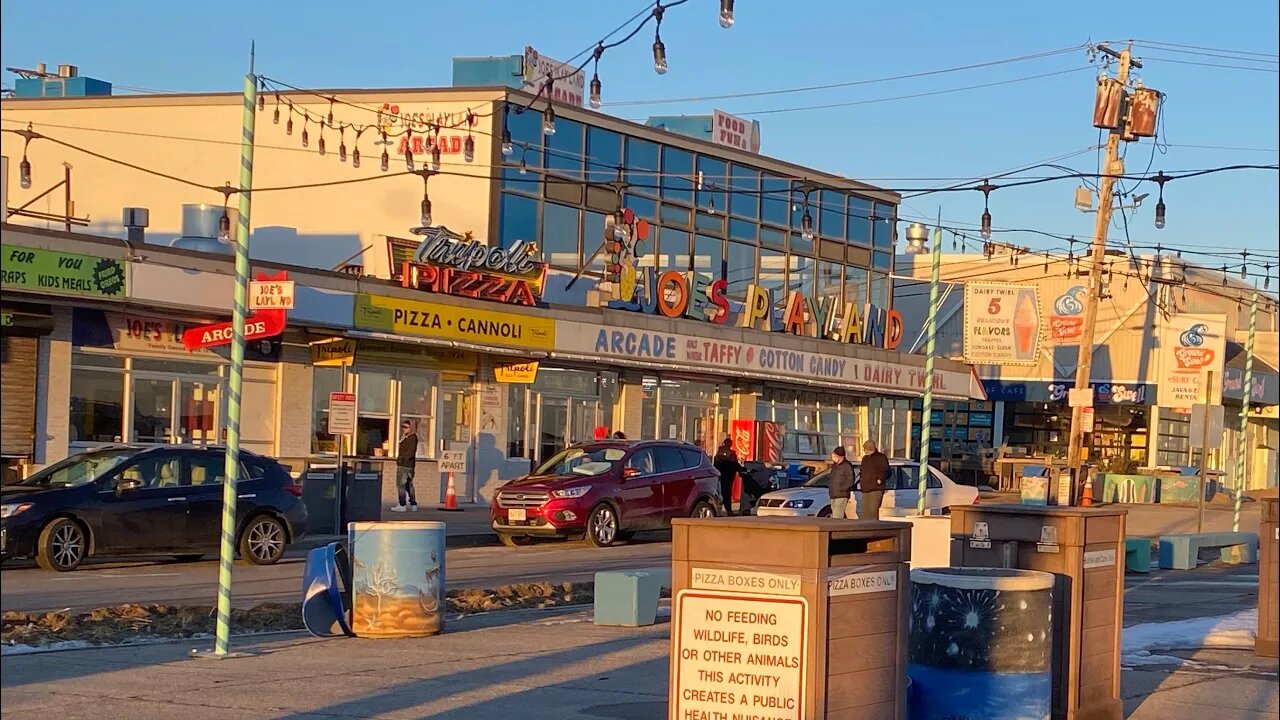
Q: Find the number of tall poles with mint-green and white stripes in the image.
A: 3